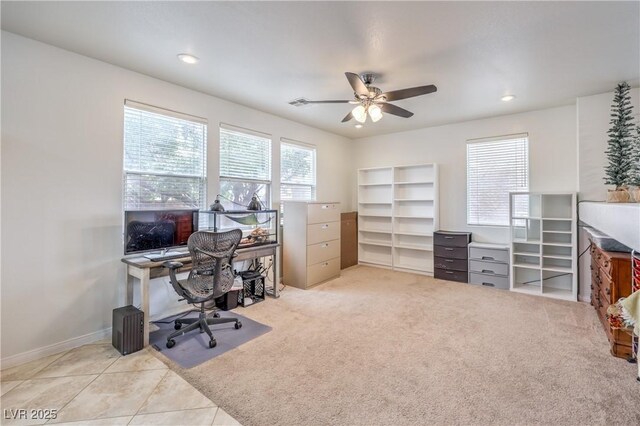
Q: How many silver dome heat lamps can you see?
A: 2